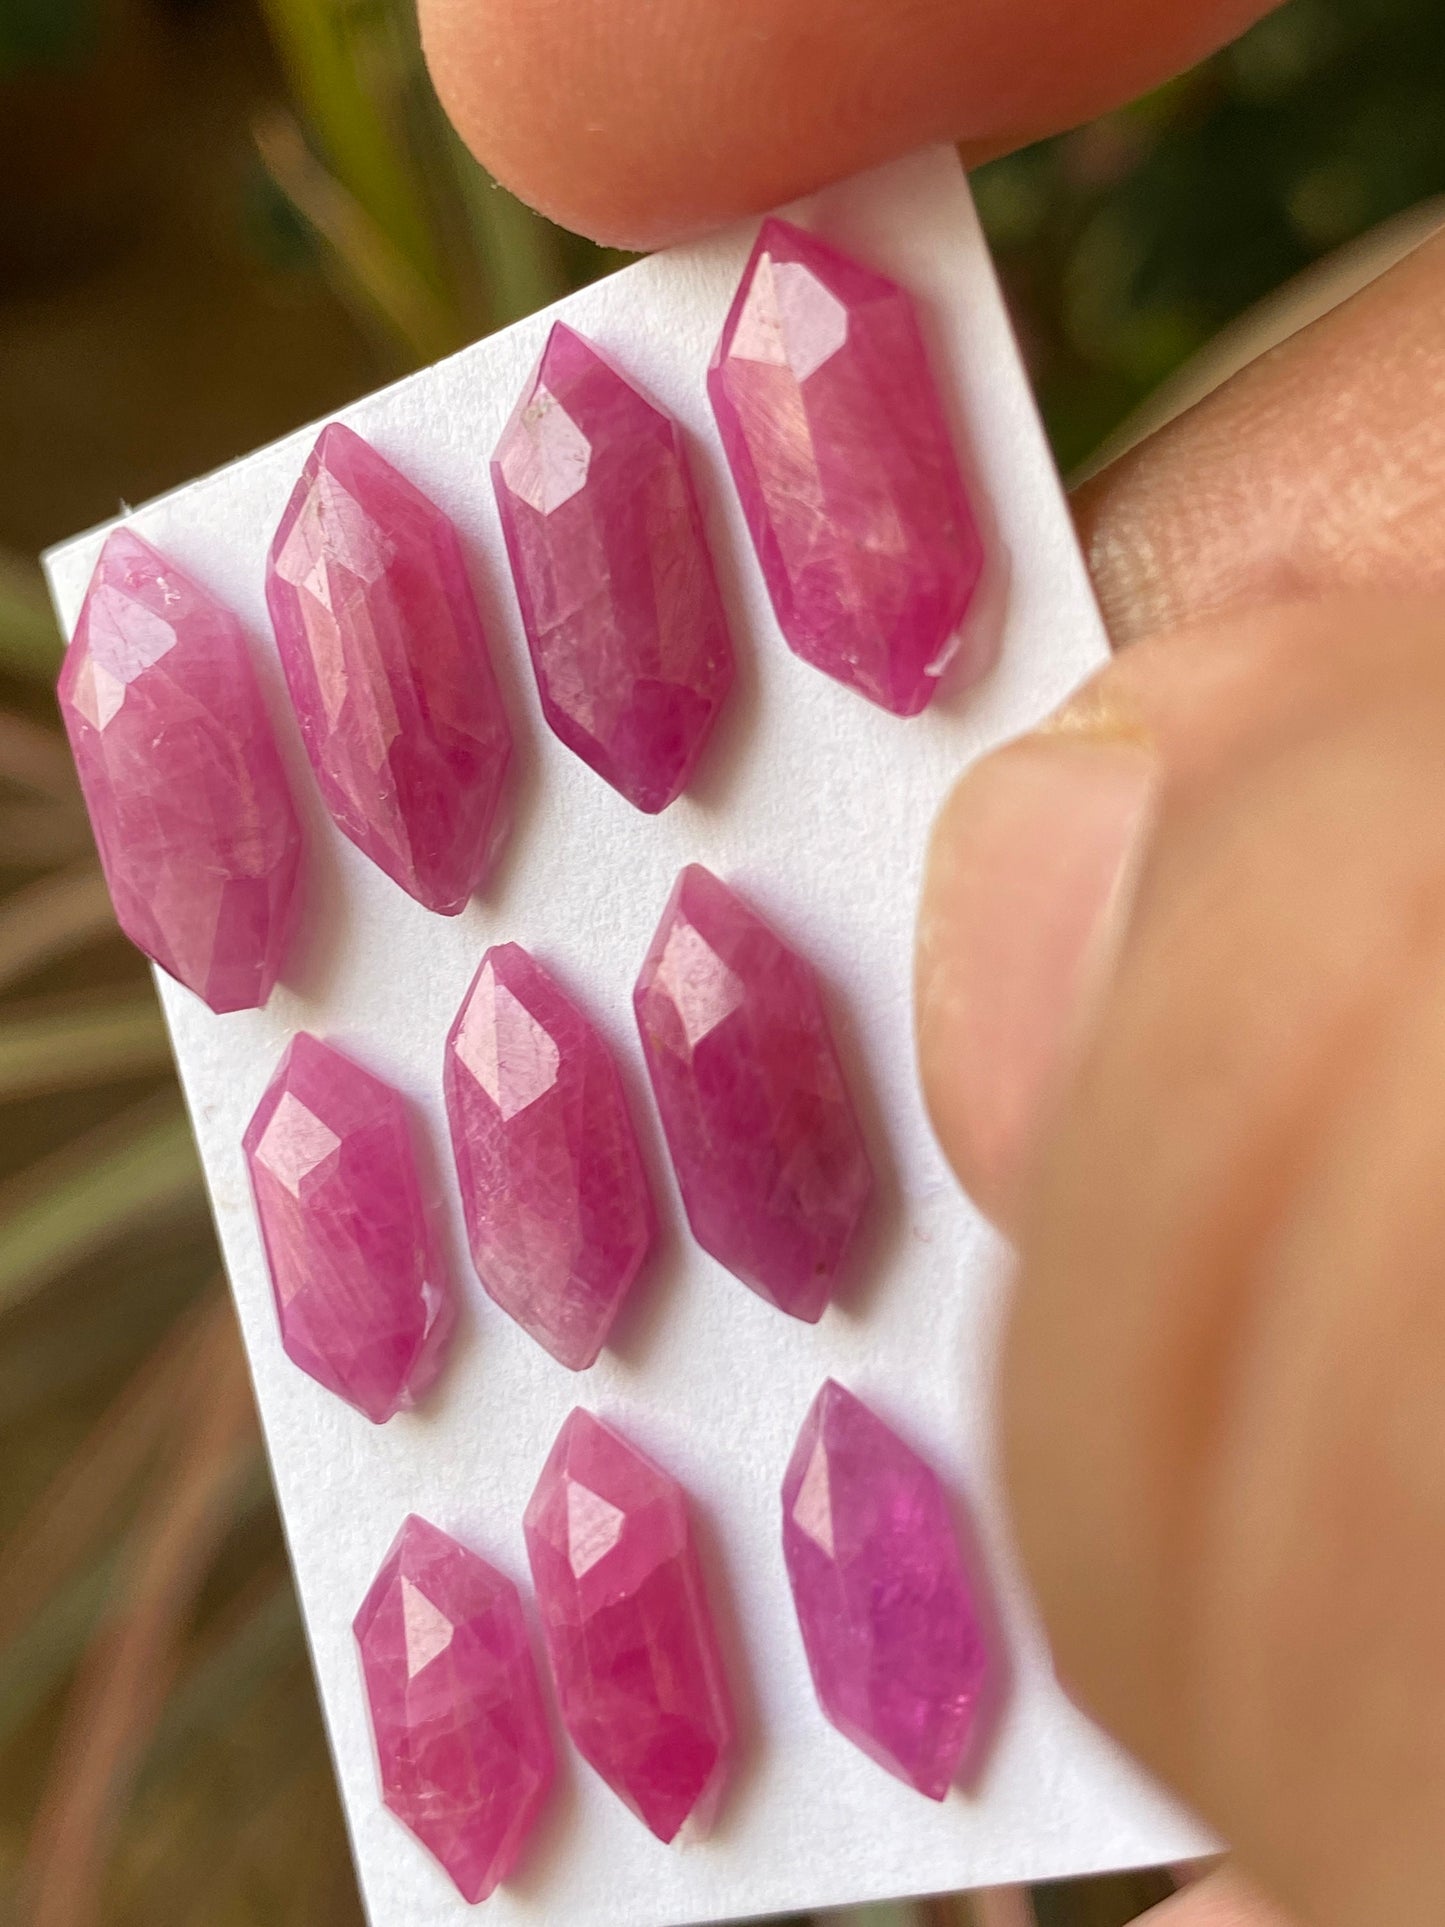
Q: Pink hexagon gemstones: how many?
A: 10